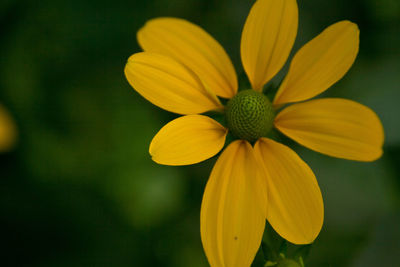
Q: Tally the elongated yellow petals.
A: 8